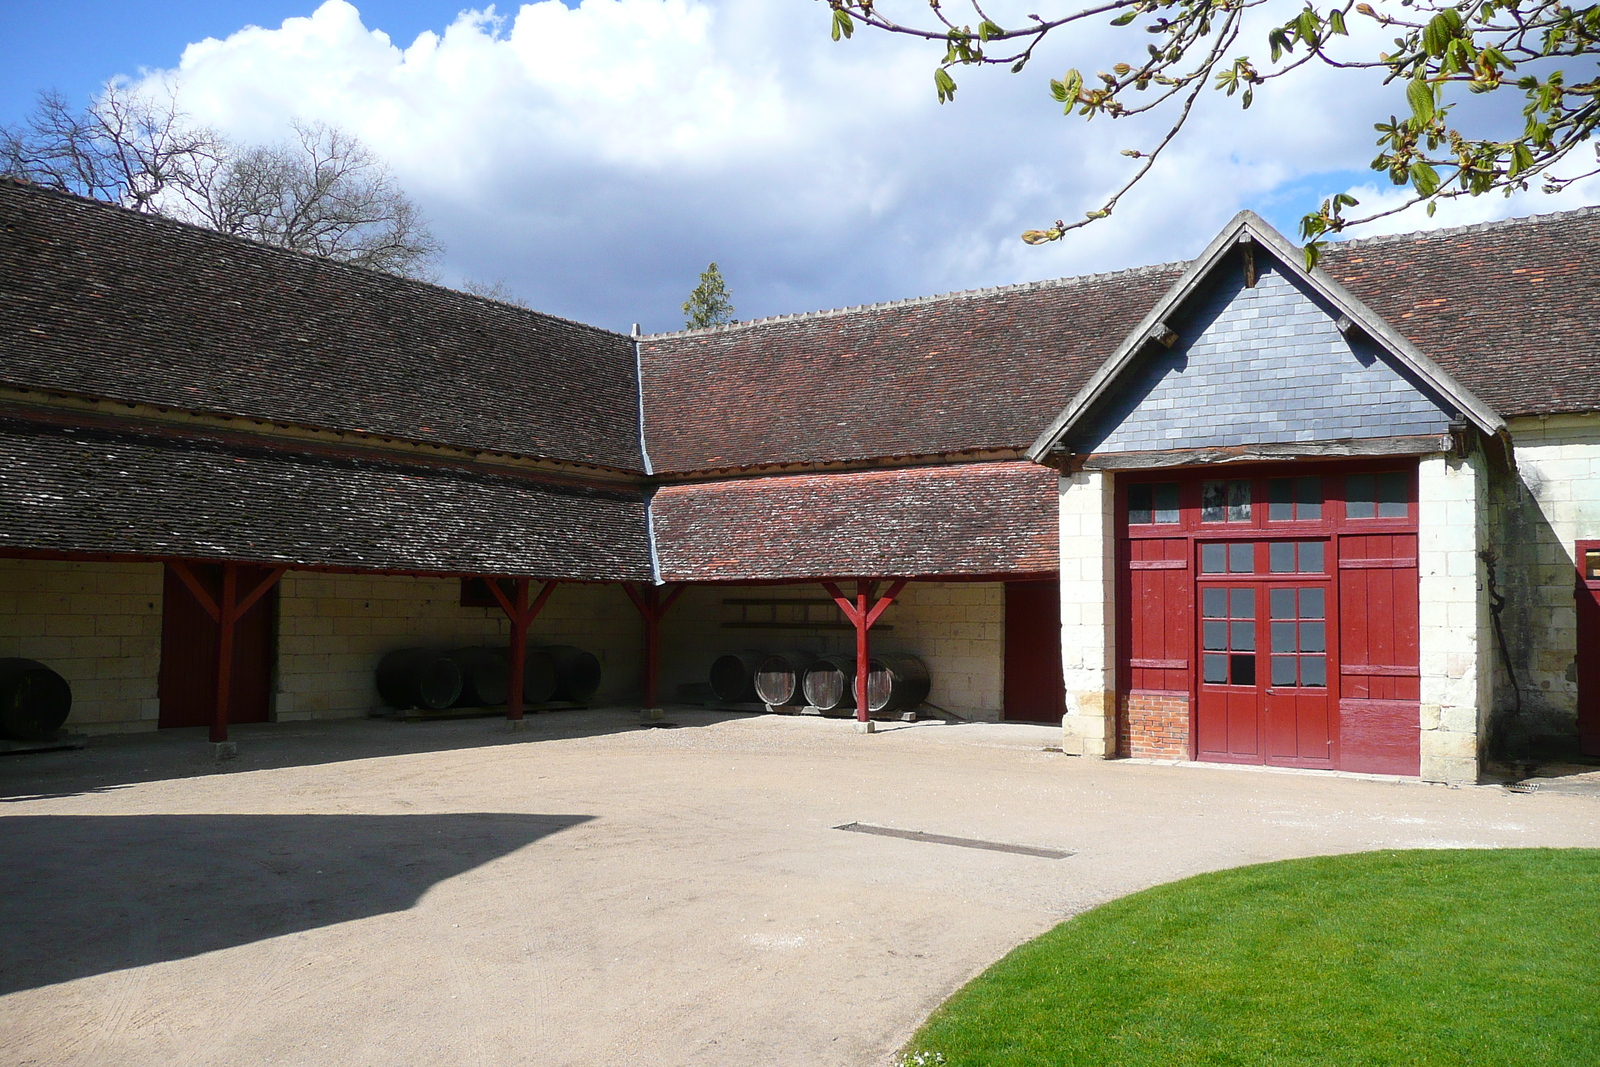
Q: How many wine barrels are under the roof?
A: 9